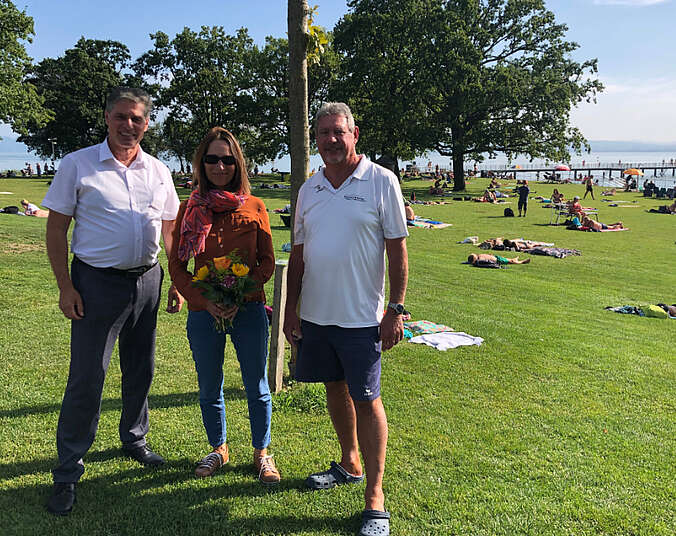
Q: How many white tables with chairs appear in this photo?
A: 0